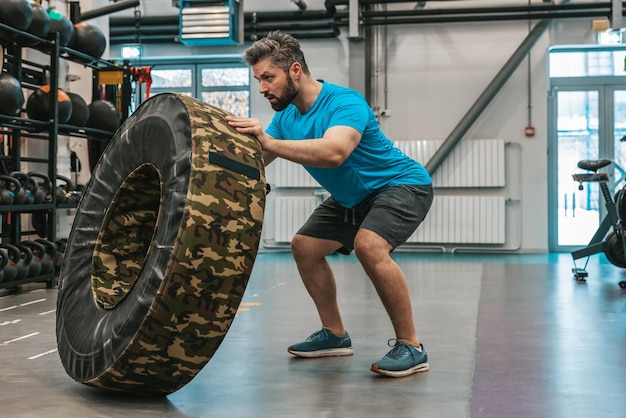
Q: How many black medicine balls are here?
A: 8